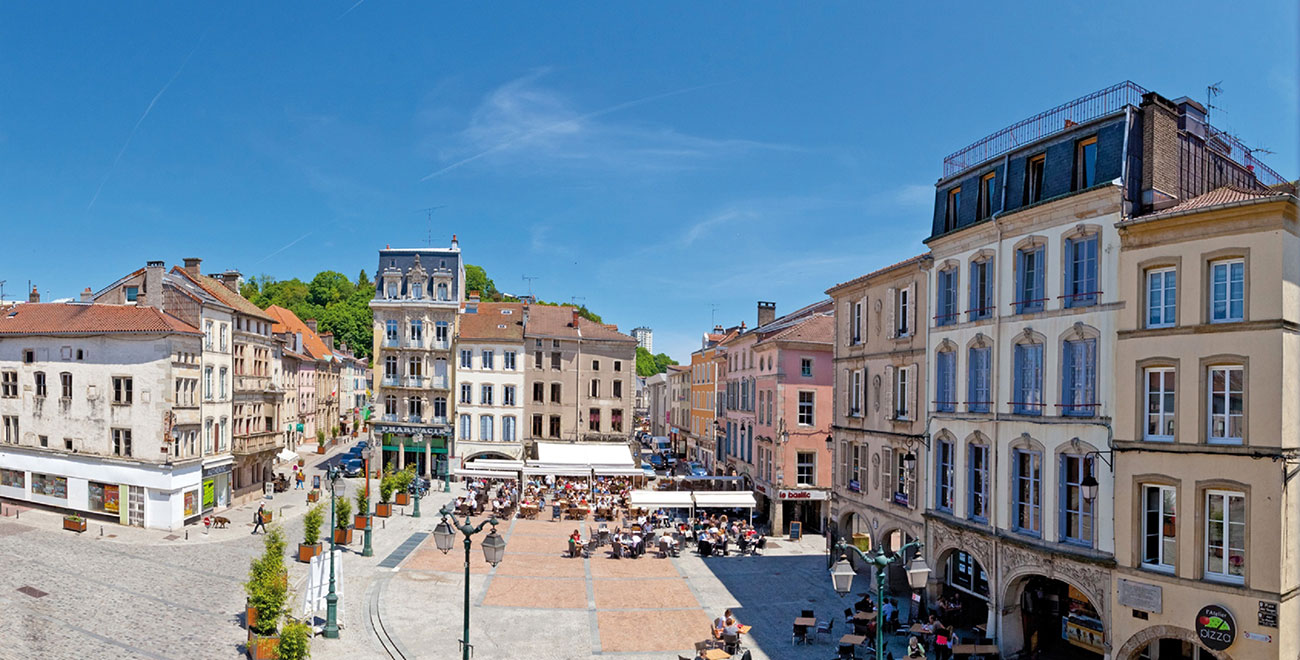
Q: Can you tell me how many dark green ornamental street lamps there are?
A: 6